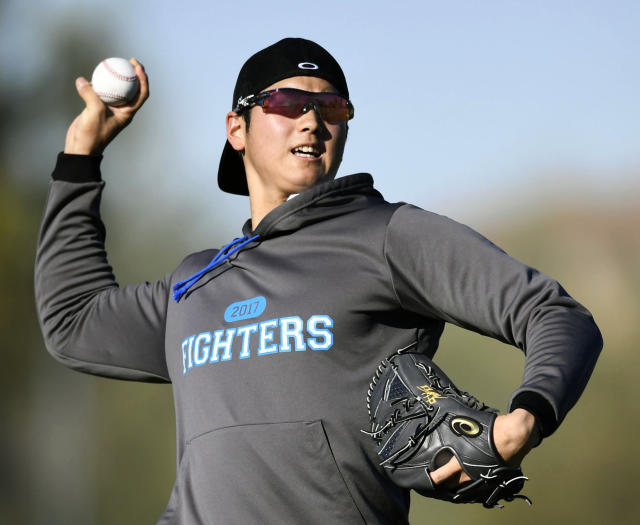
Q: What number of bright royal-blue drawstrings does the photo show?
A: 2